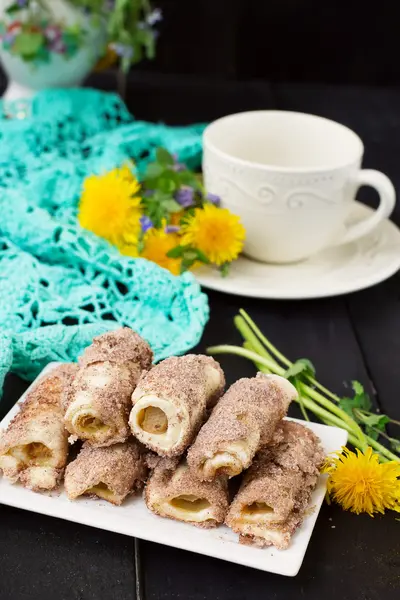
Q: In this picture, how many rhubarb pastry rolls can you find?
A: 7